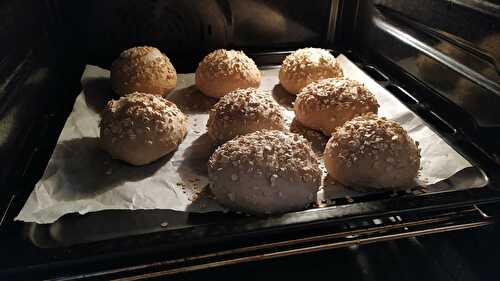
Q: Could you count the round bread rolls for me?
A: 8